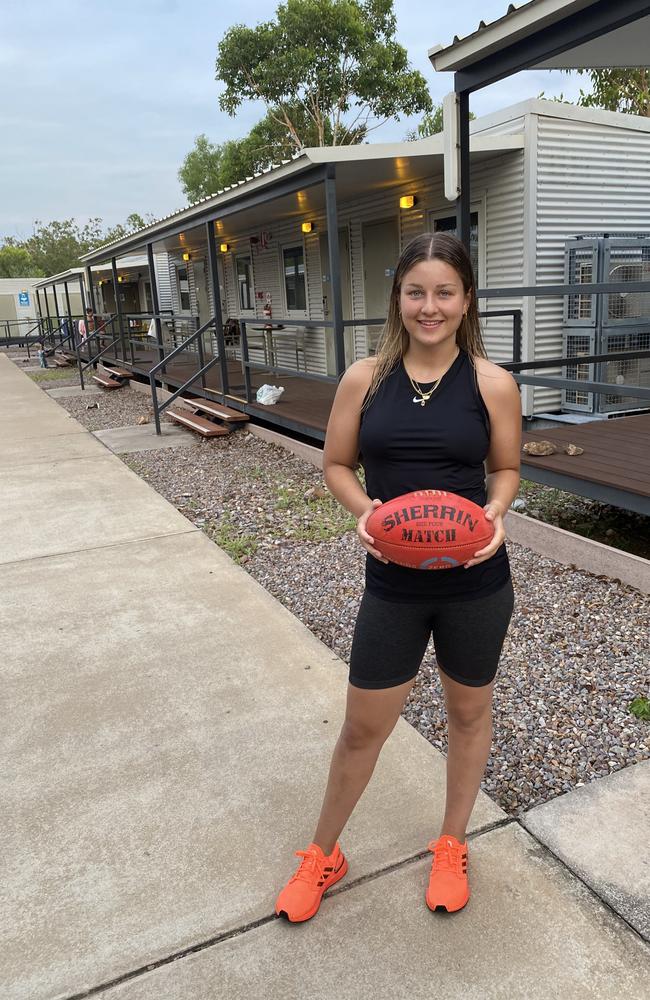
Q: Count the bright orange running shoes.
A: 2